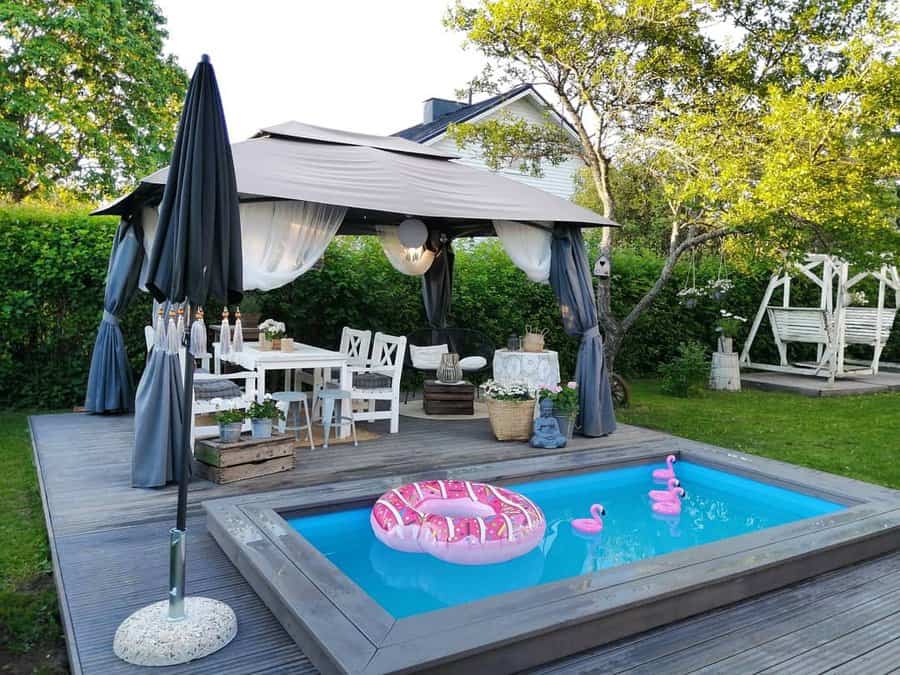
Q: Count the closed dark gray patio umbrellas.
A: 1